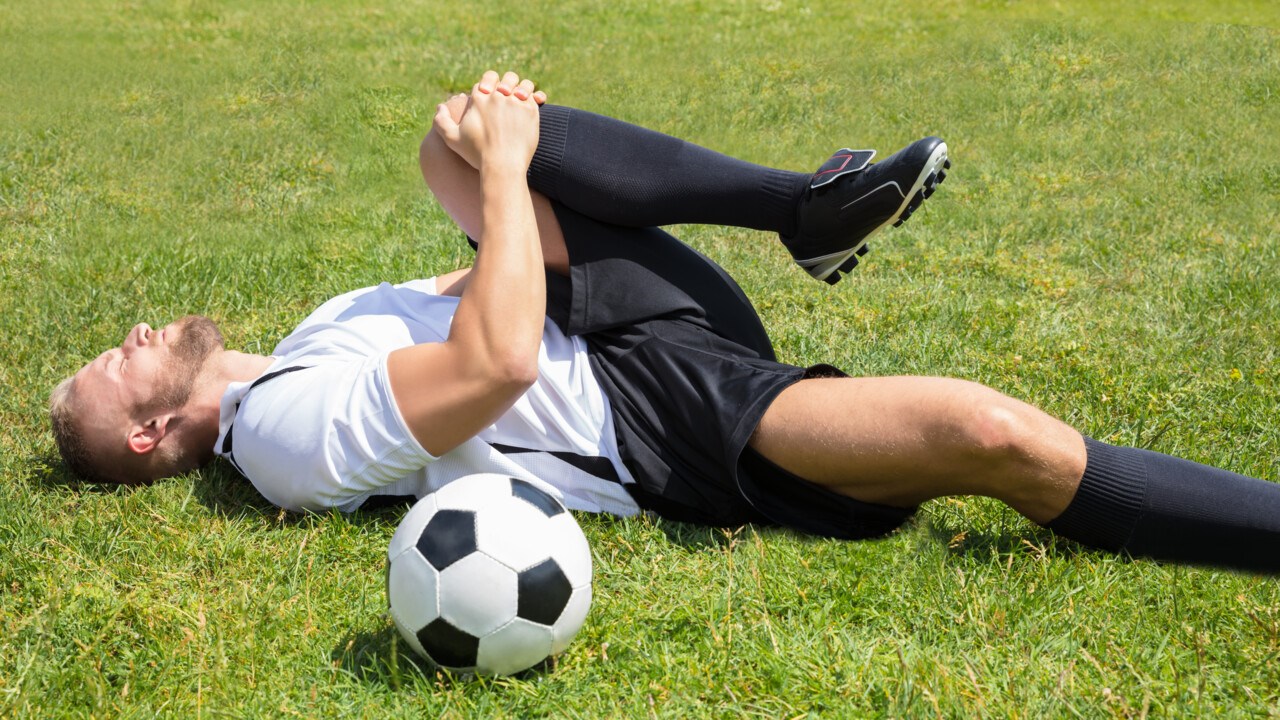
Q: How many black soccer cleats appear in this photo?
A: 1